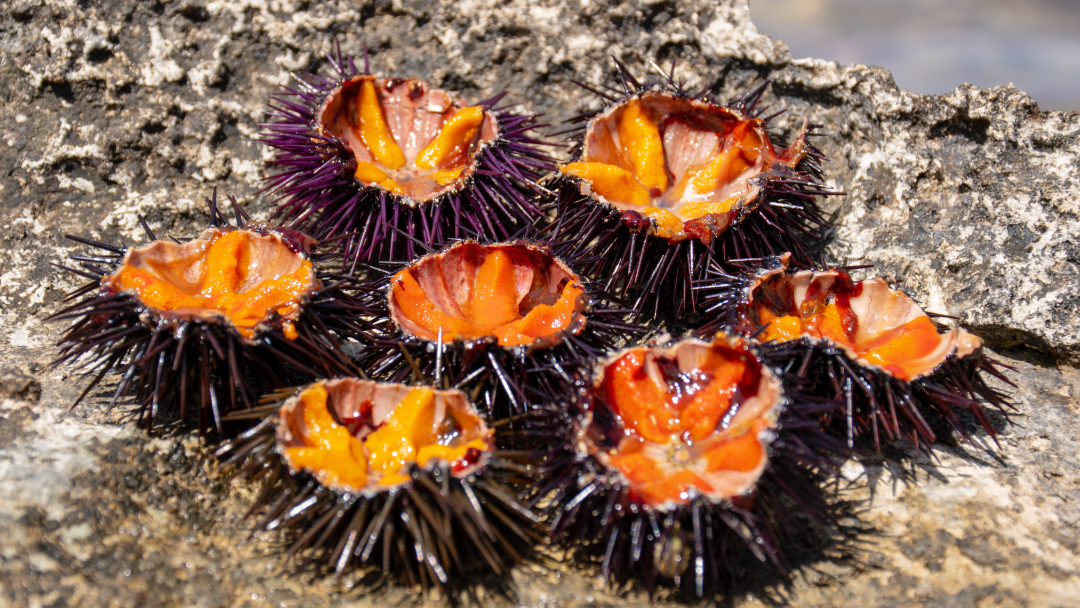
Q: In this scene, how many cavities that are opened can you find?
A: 7